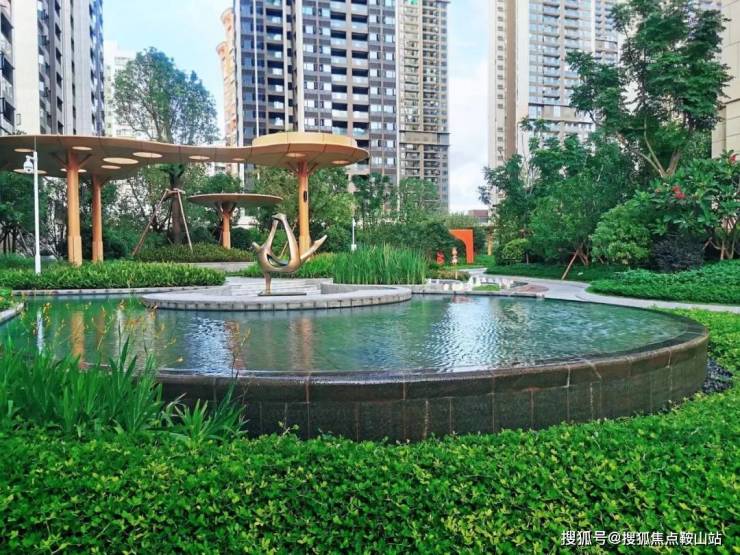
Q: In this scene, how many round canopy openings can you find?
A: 11